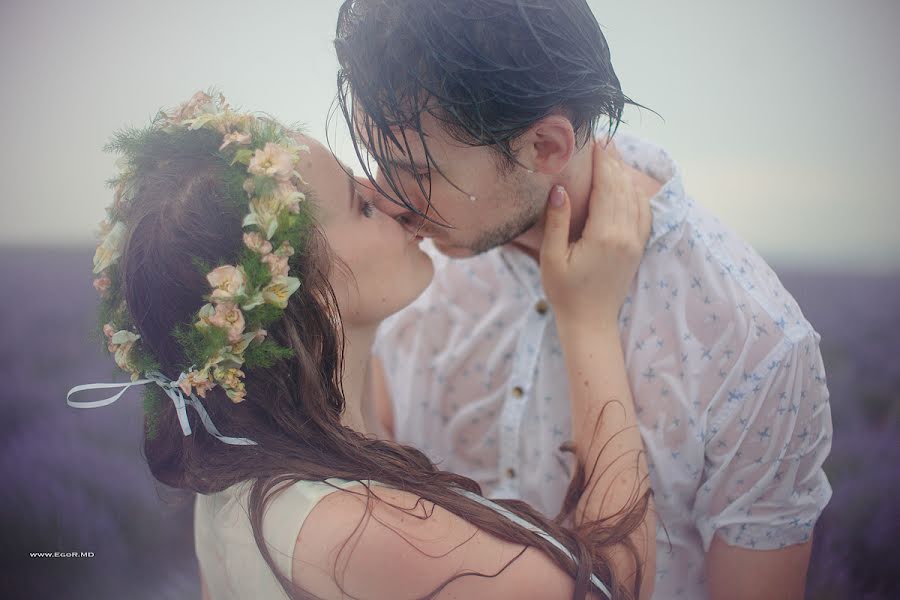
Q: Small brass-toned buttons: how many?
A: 3